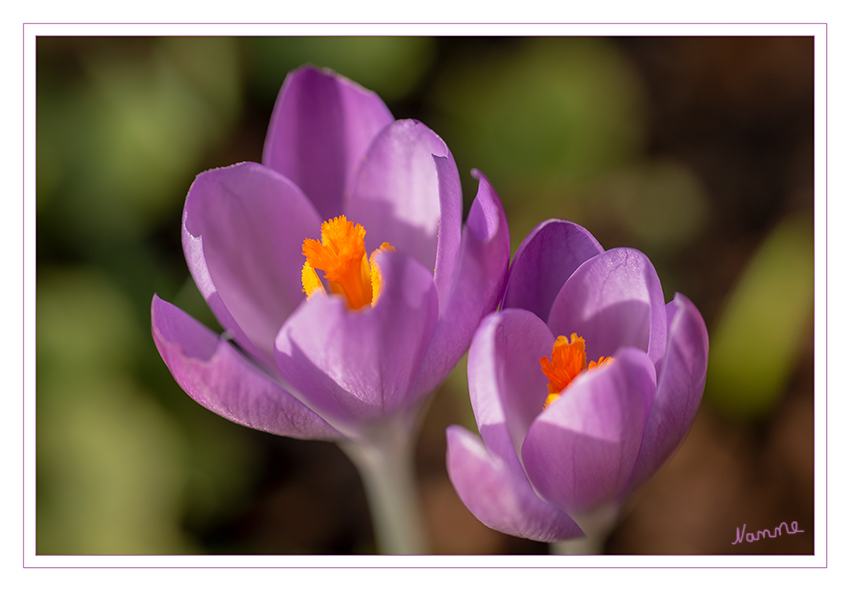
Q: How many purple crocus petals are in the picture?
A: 12